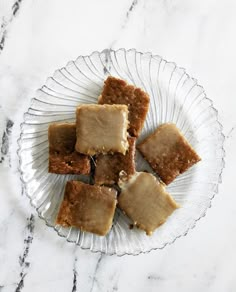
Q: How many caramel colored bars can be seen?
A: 7